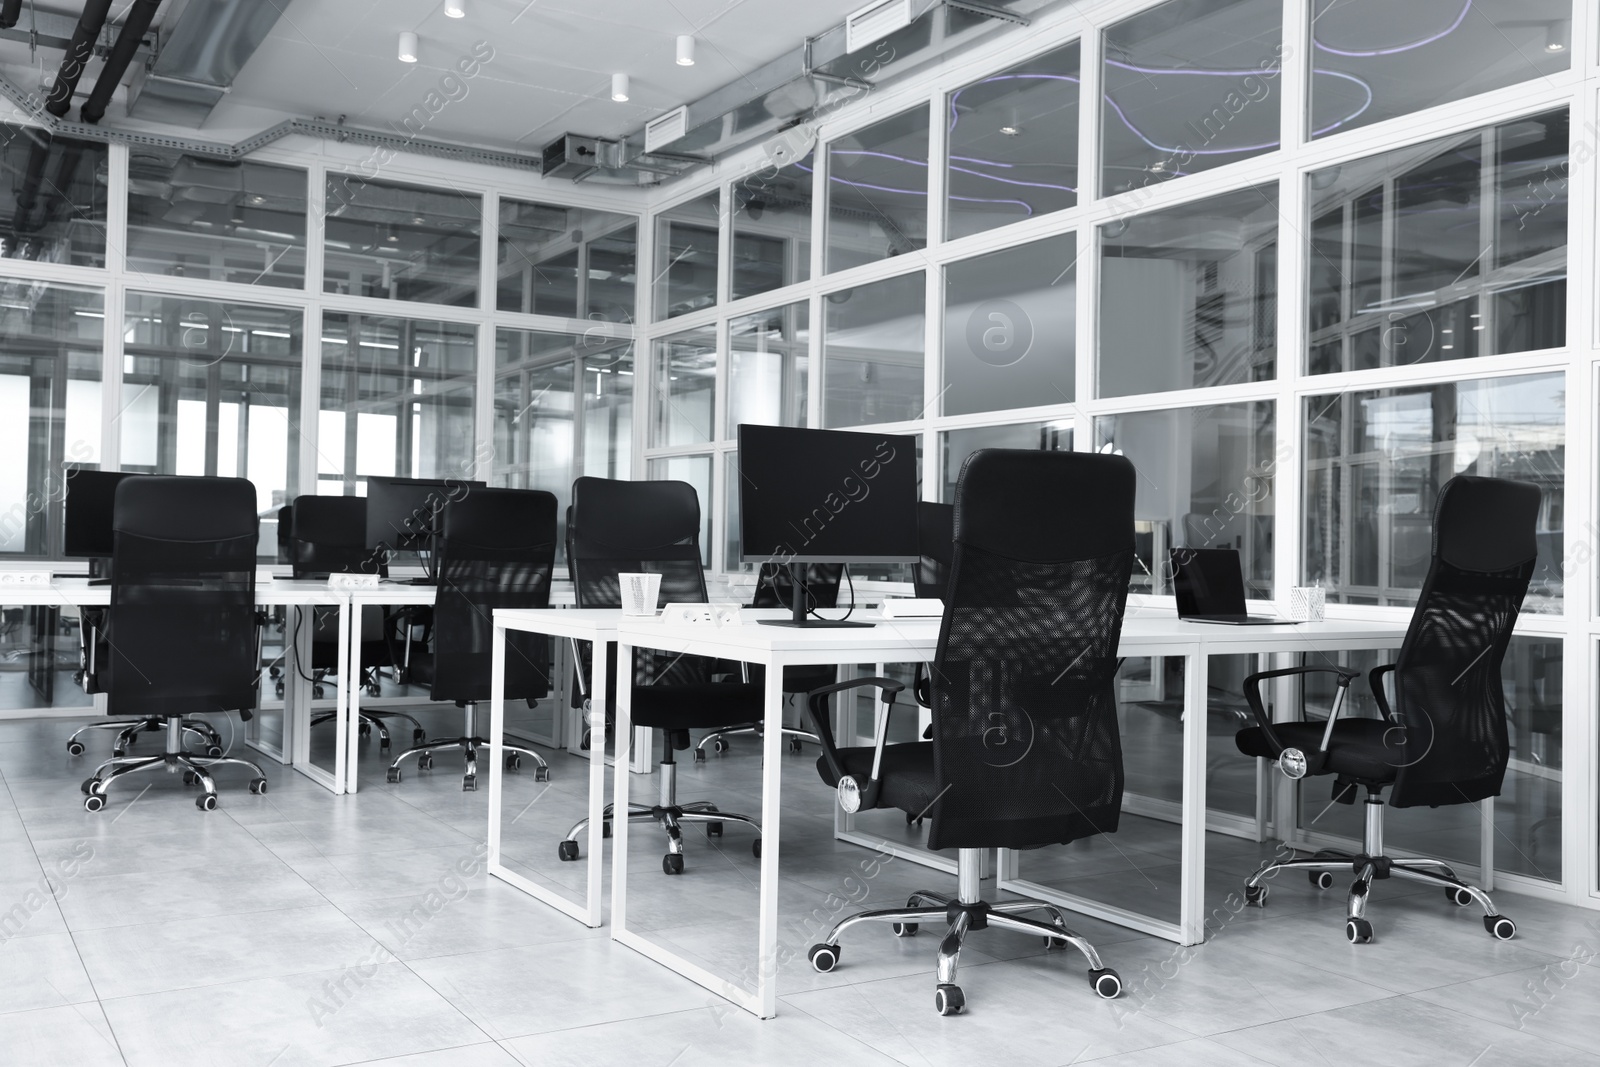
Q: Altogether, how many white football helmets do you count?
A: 0